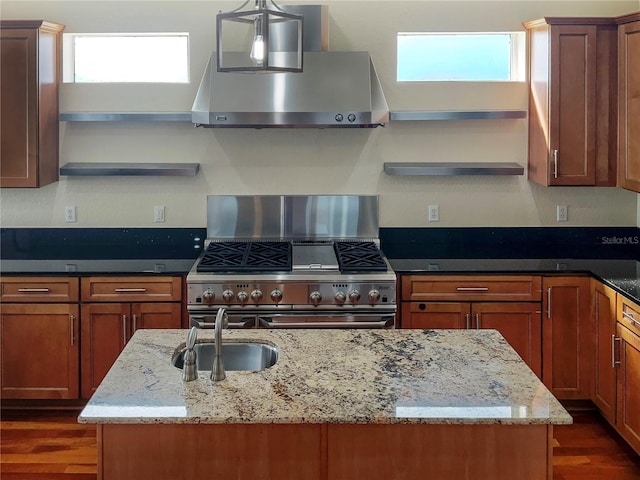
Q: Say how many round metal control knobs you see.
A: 11